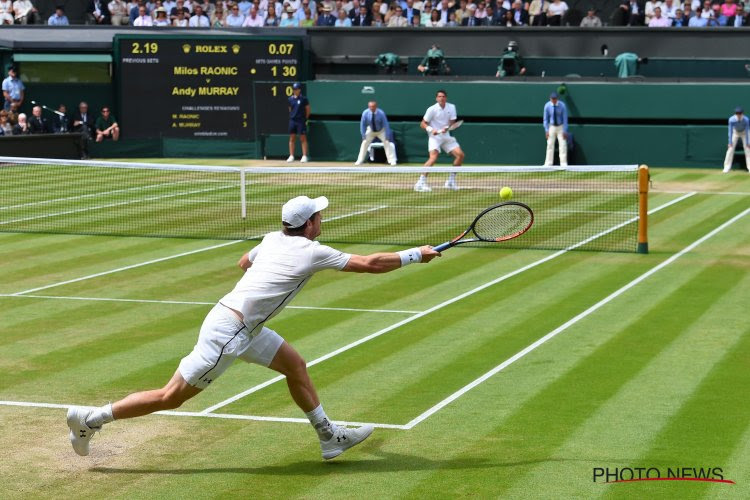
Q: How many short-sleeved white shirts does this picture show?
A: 2